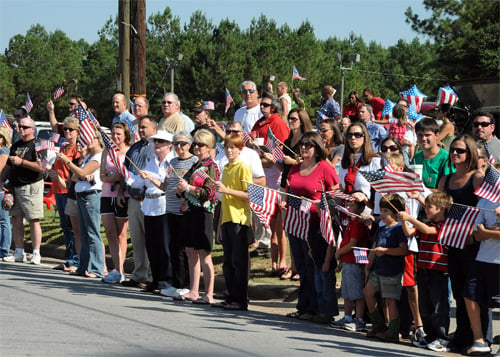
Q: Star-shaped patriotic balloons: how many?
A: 4